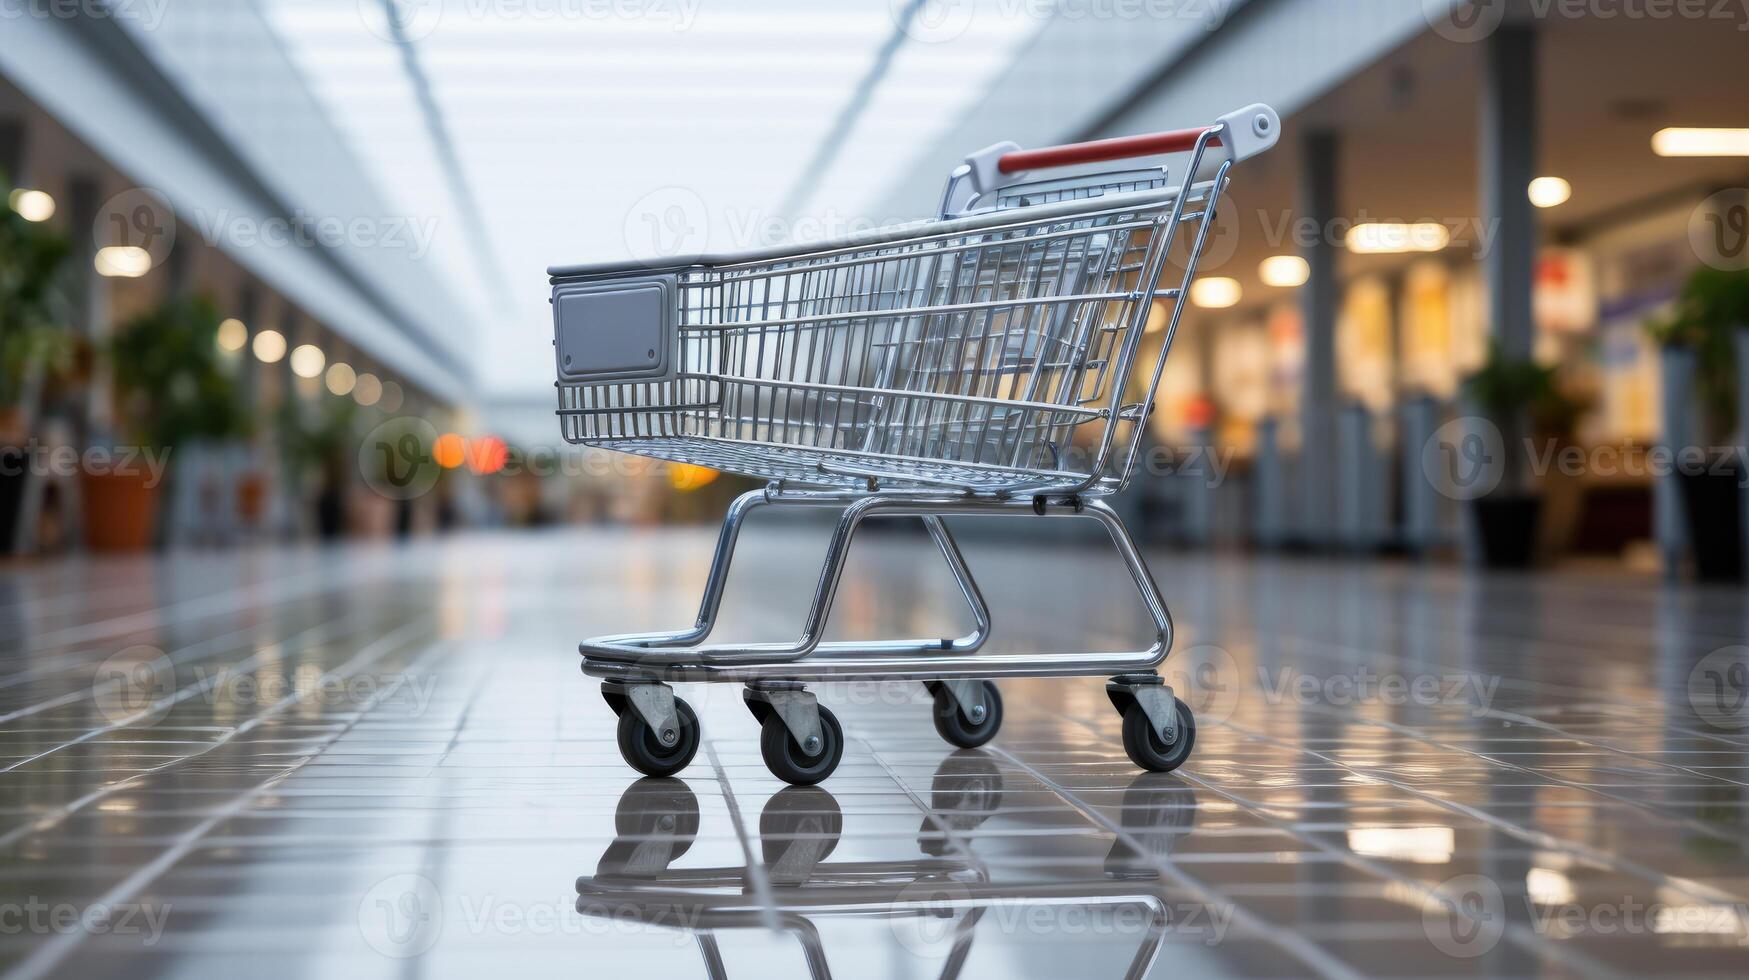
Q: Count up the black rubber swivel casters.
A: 4